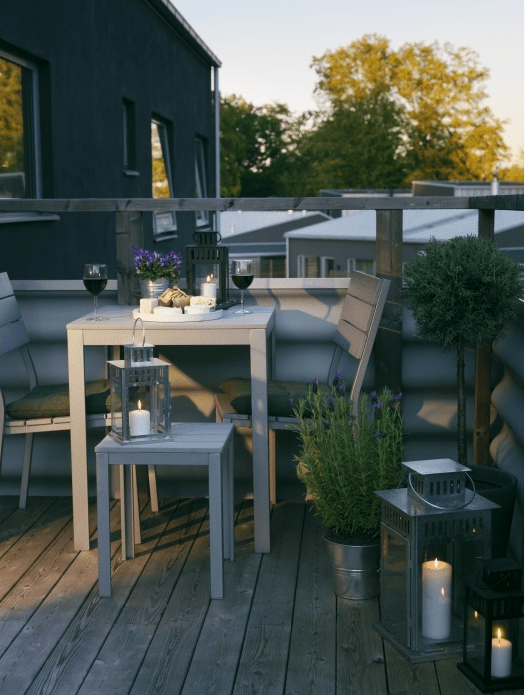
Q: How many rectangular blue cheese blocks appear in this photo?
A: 1